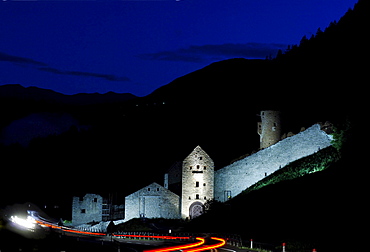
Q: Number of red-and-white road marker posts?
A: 3